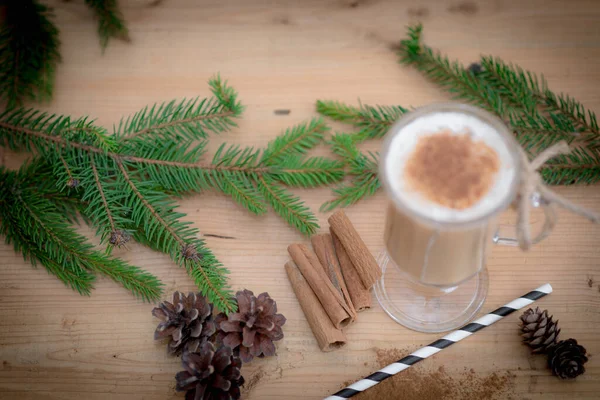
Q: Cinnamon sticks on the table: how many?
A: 5